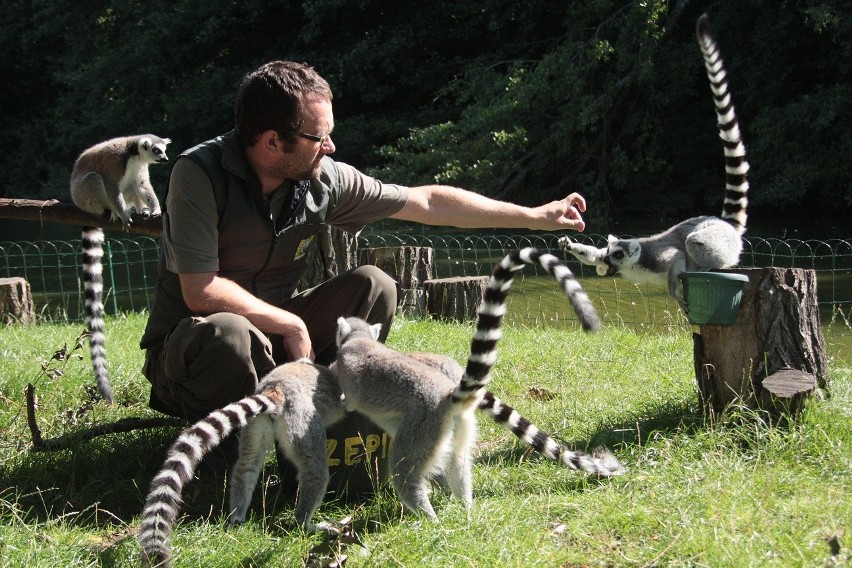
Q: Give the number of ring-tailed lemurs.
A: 5